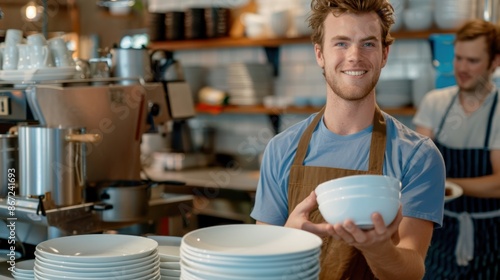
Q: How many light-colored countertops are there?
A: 1